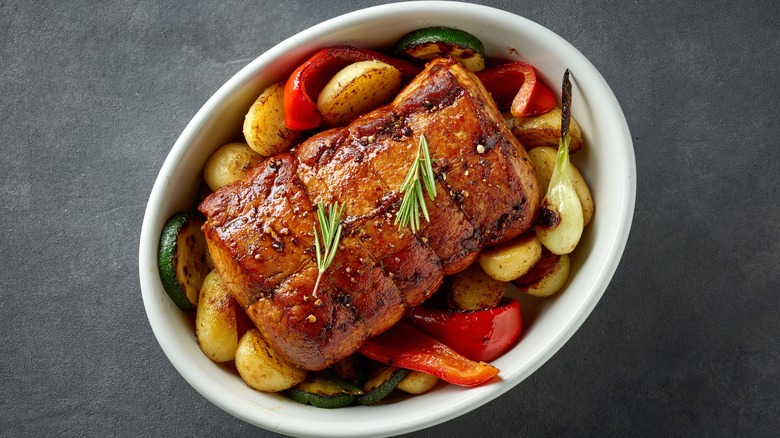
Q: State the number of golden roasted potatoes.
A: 11